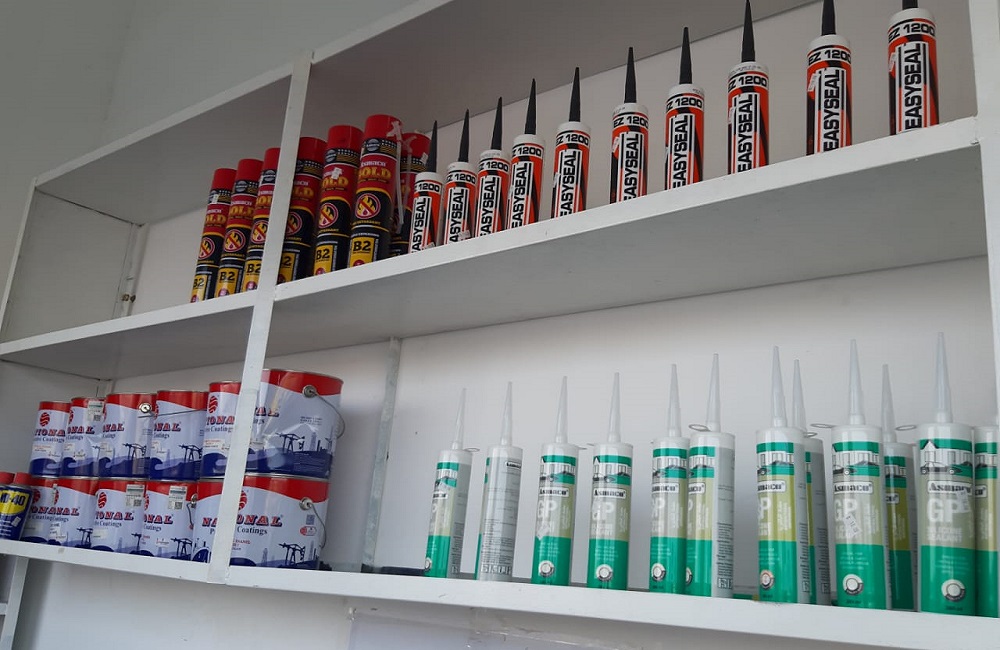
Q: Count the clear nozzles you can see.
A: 11